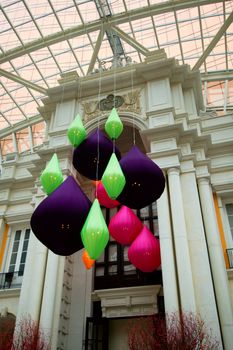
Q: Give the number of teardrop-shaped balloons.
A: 12